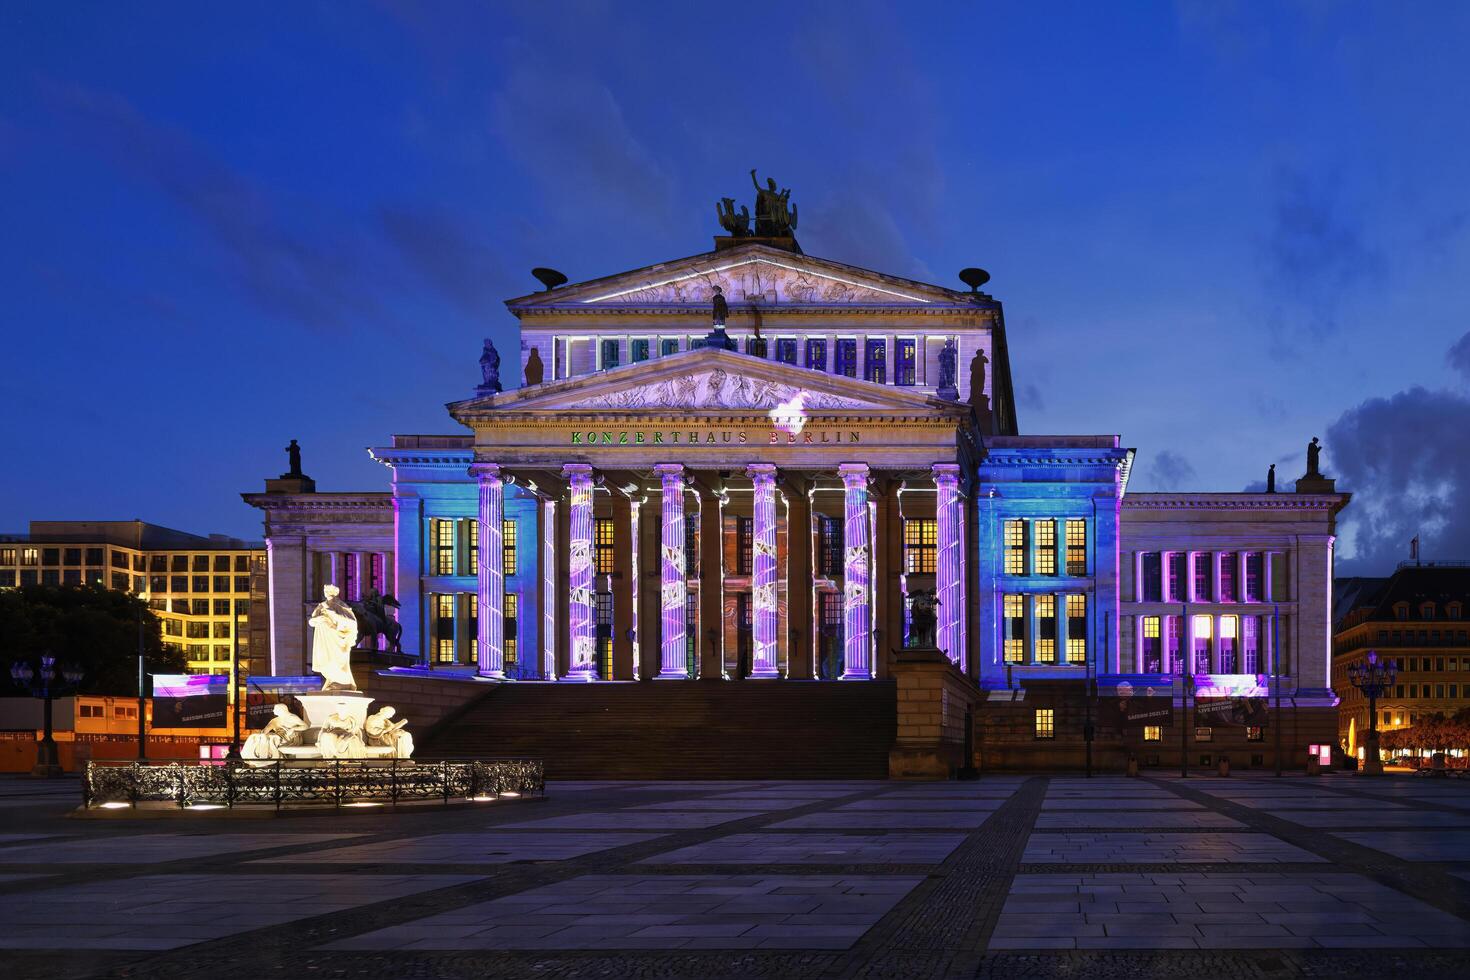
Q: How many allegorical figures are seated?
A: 3